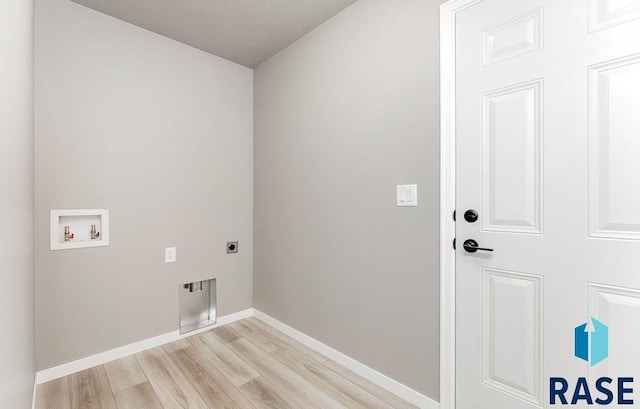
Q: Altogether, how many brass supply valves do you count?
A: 2